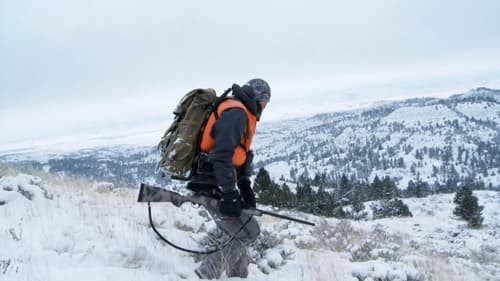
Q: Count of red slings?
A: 0